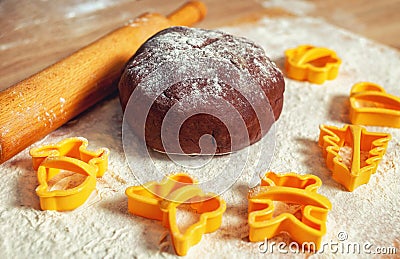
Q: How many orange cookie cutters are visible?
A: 6